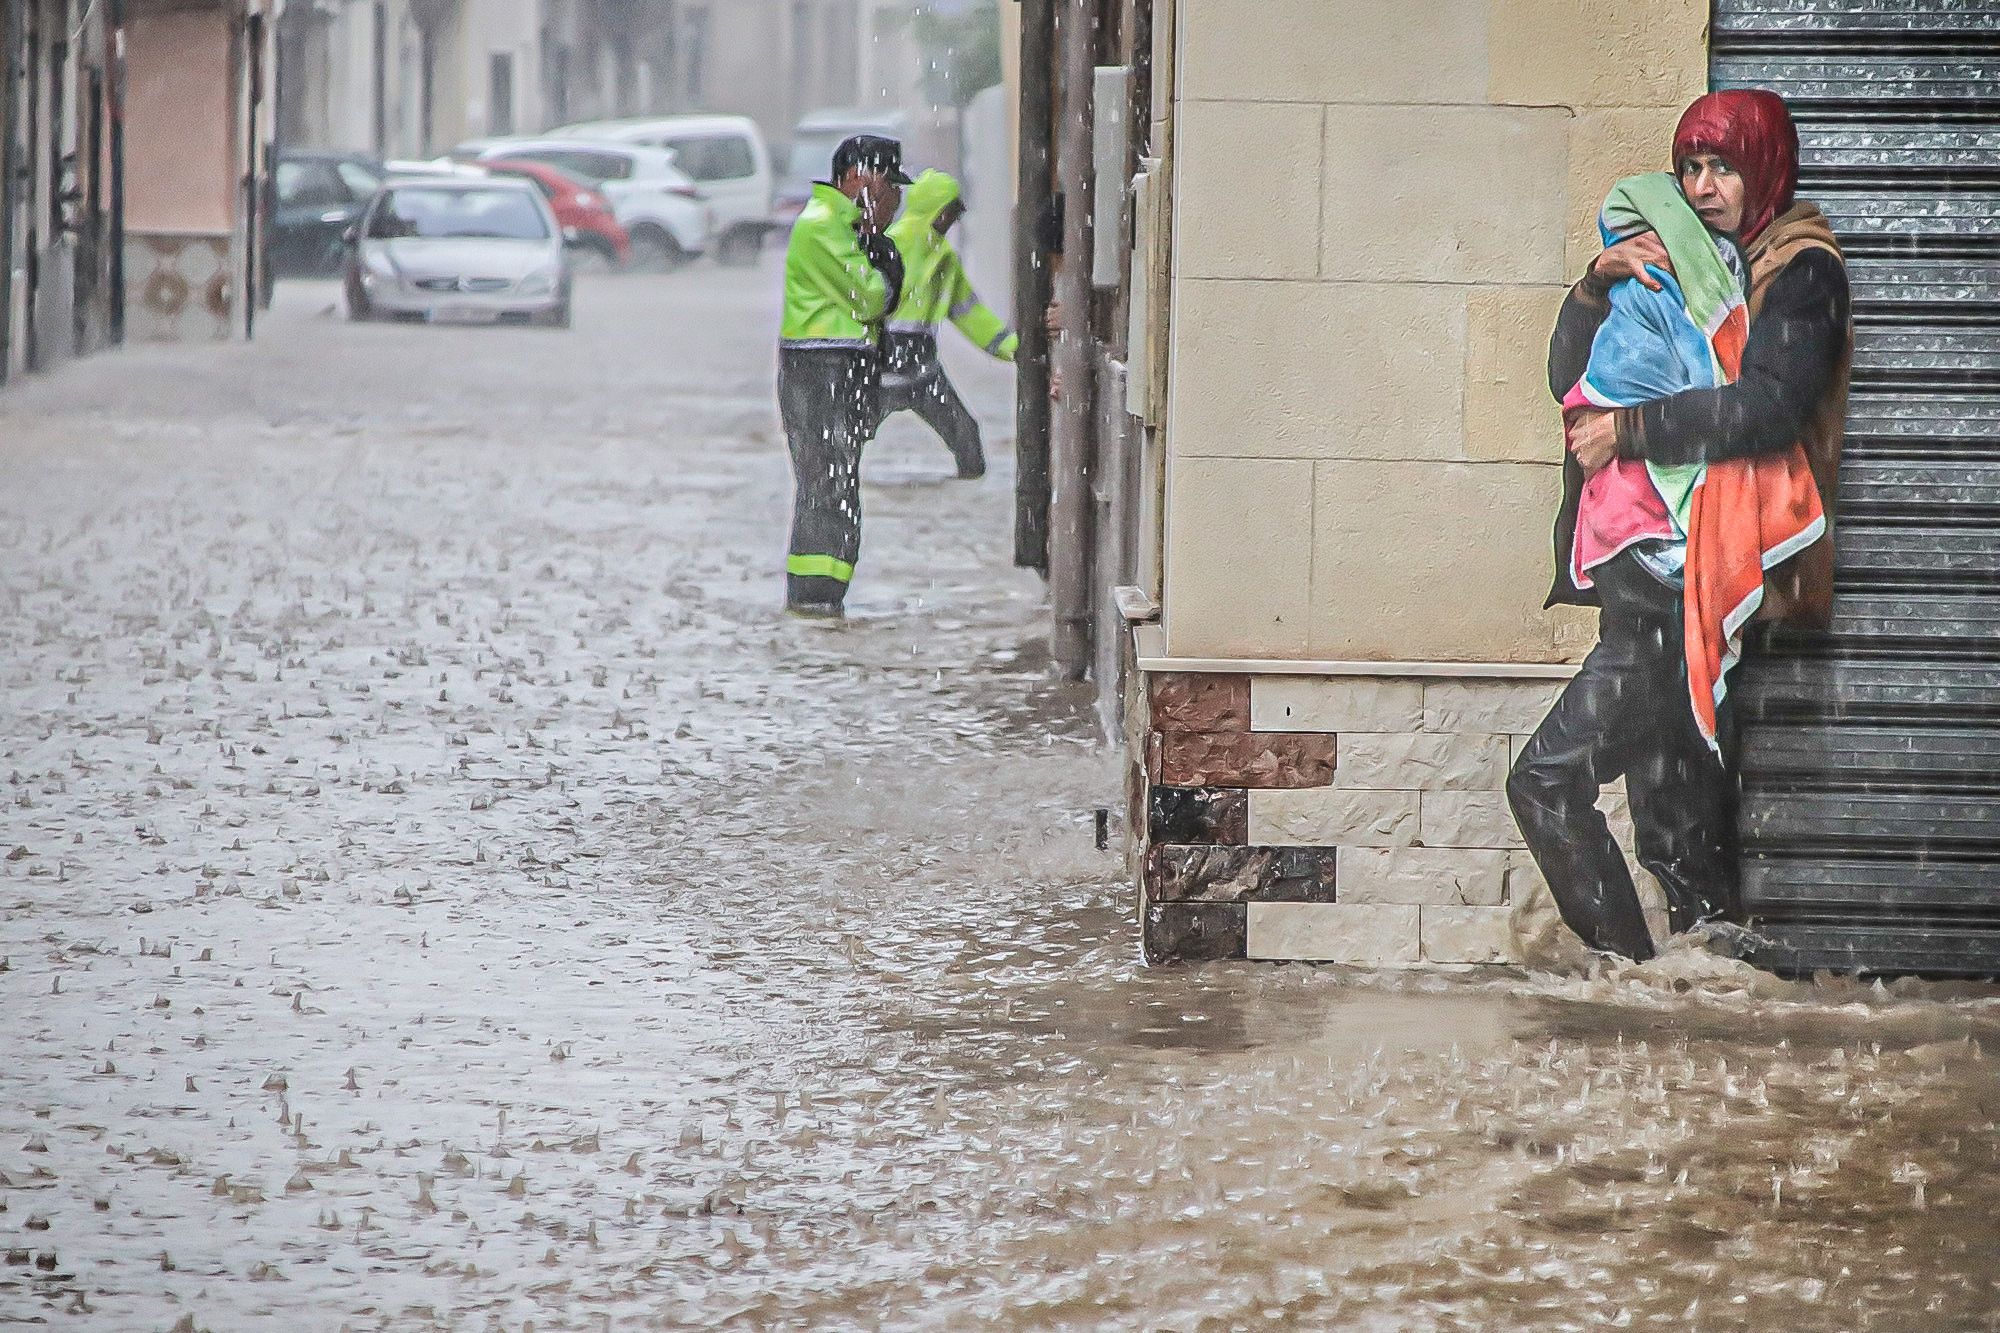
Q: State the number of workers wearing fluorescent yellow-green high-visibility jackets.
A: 2